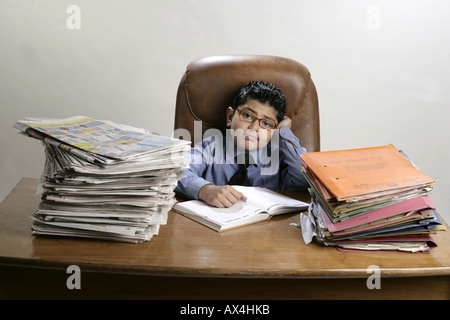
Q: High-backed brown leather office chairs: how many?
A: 1